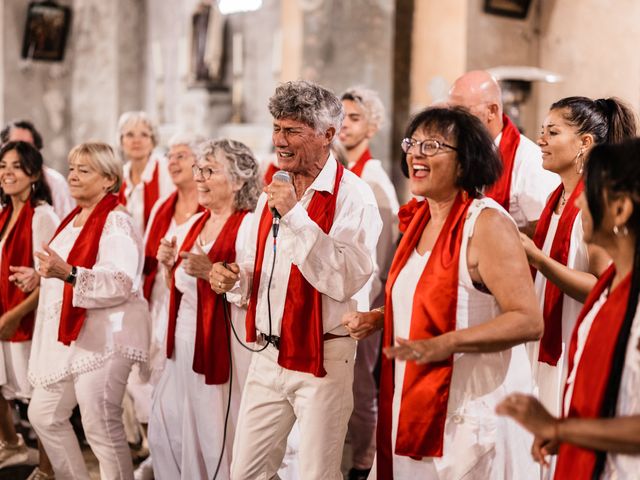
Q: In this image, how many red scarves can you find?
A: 12